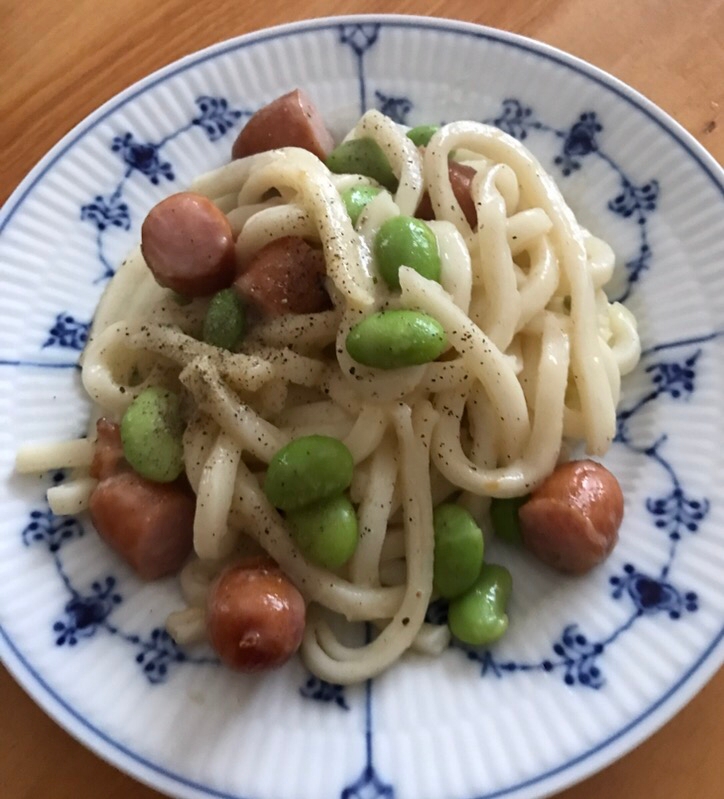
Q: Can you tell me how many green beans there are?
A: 12